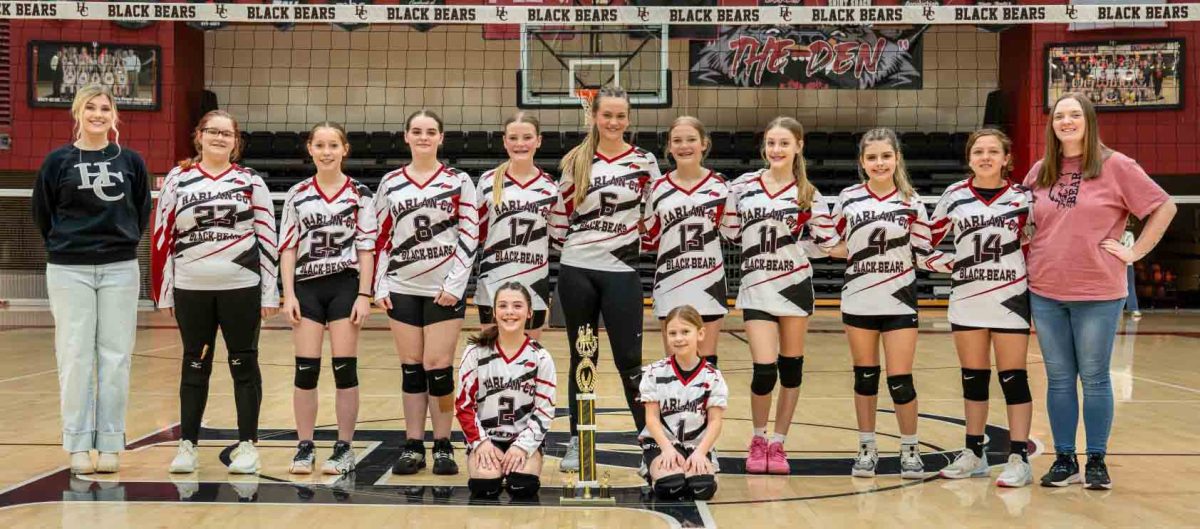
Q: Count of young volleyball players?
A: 11